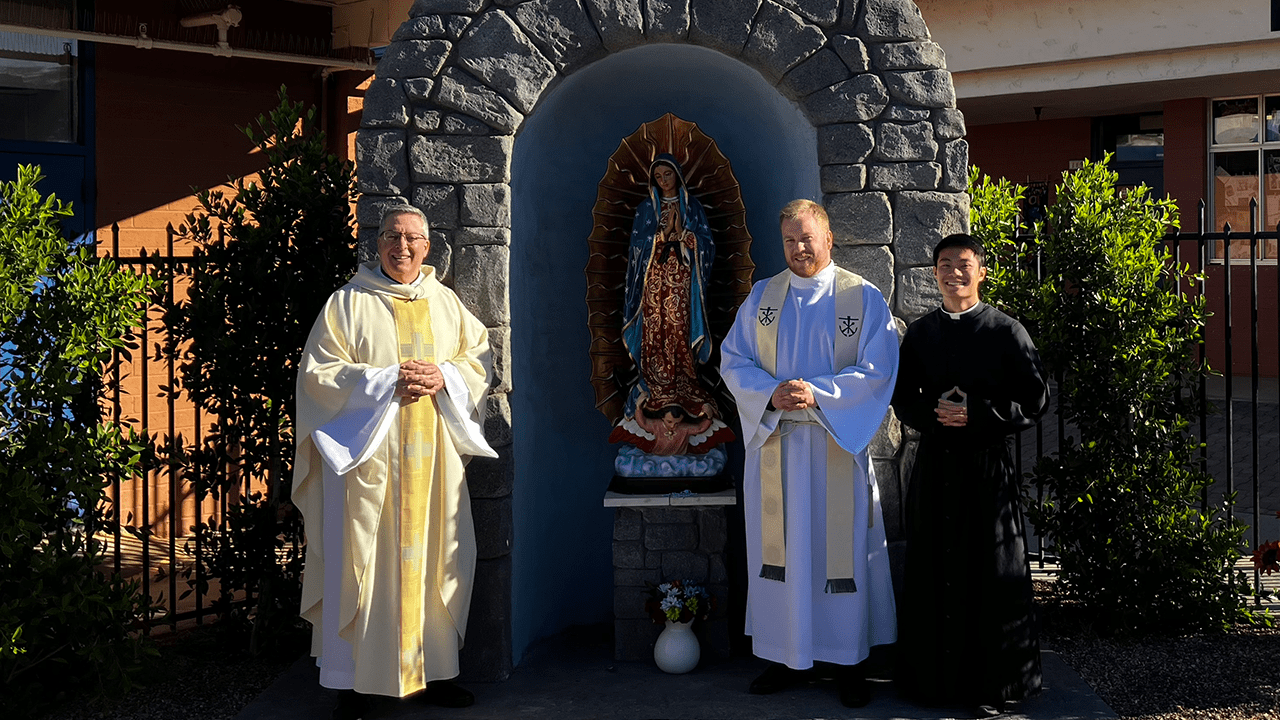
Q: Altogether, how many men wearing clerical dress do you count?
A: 3